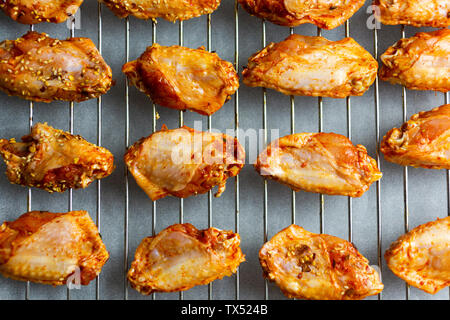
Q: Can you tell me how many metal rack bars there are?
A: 15